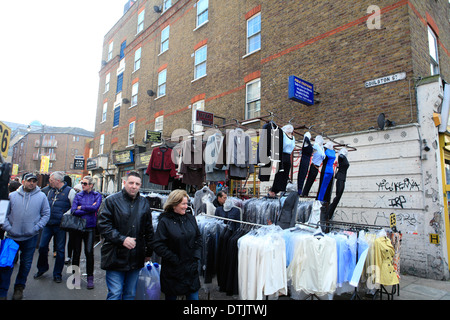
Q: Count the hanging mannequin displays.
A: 5